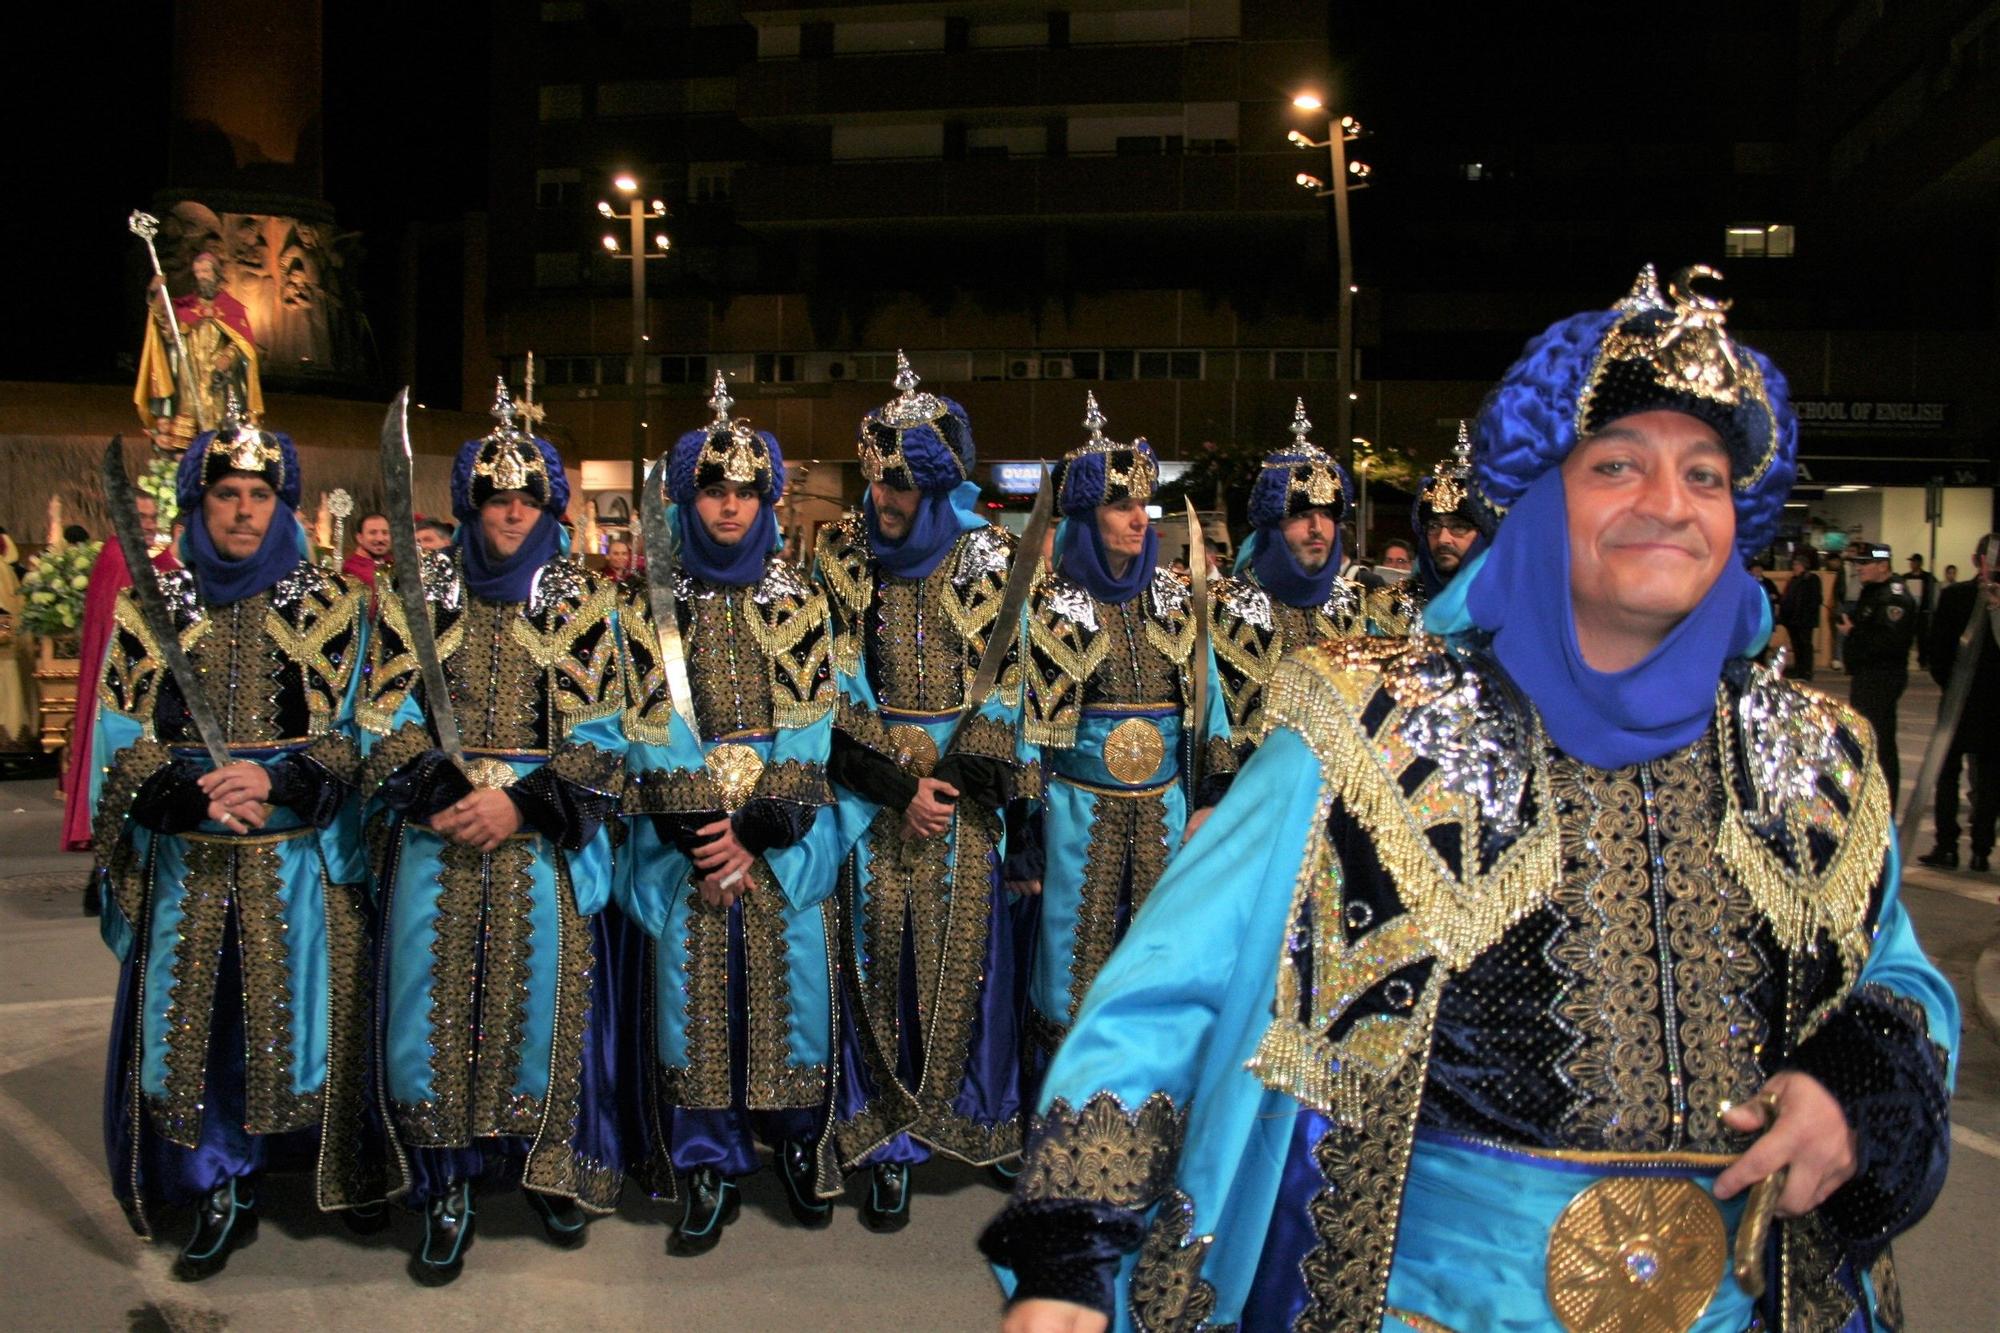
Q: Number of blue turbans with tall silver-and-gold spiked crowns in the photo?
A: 8